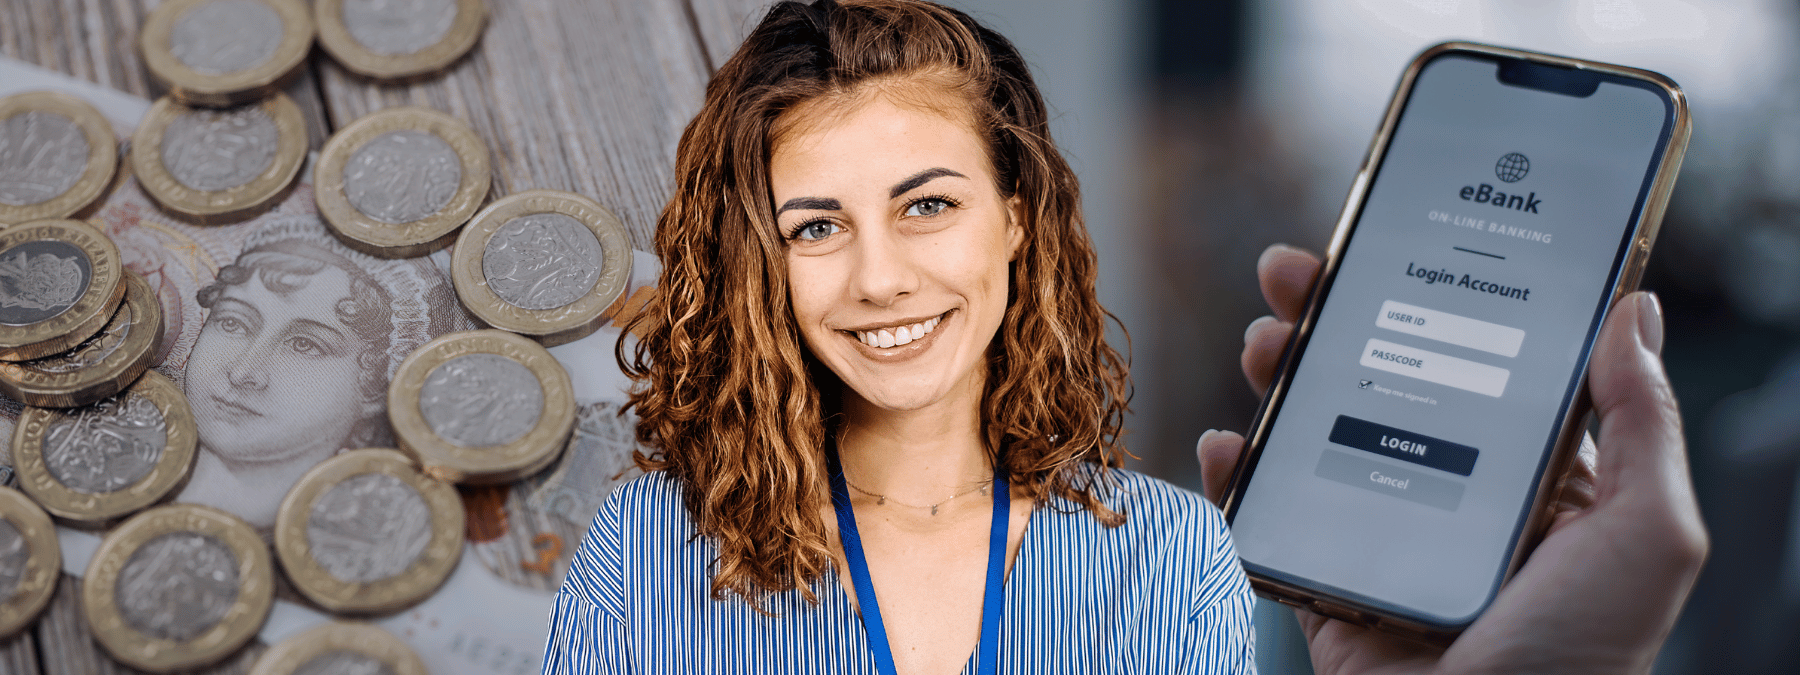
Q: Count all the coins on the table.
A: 14